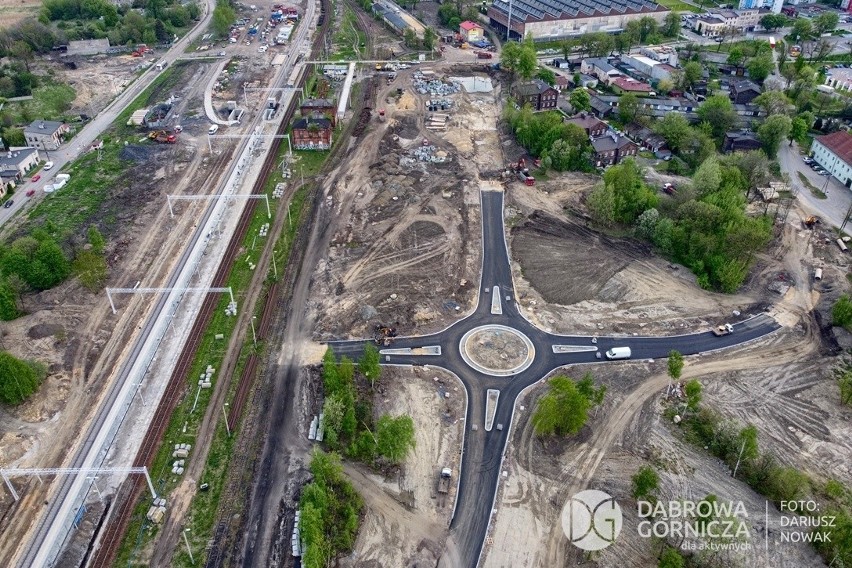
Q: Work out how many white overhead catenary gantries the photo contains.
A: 5